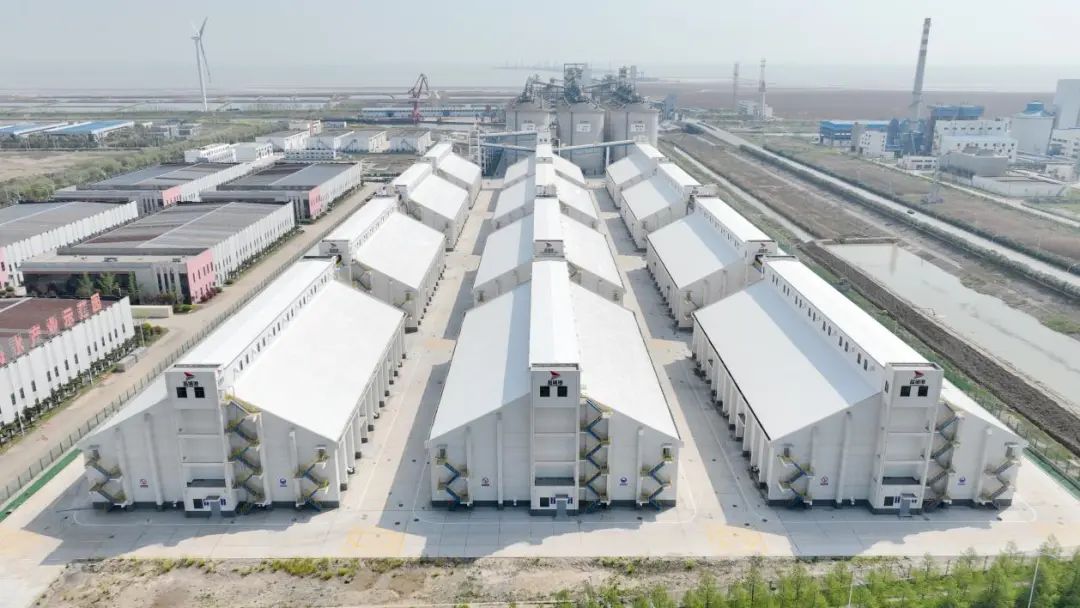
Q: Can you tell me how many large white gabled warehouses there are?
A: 12